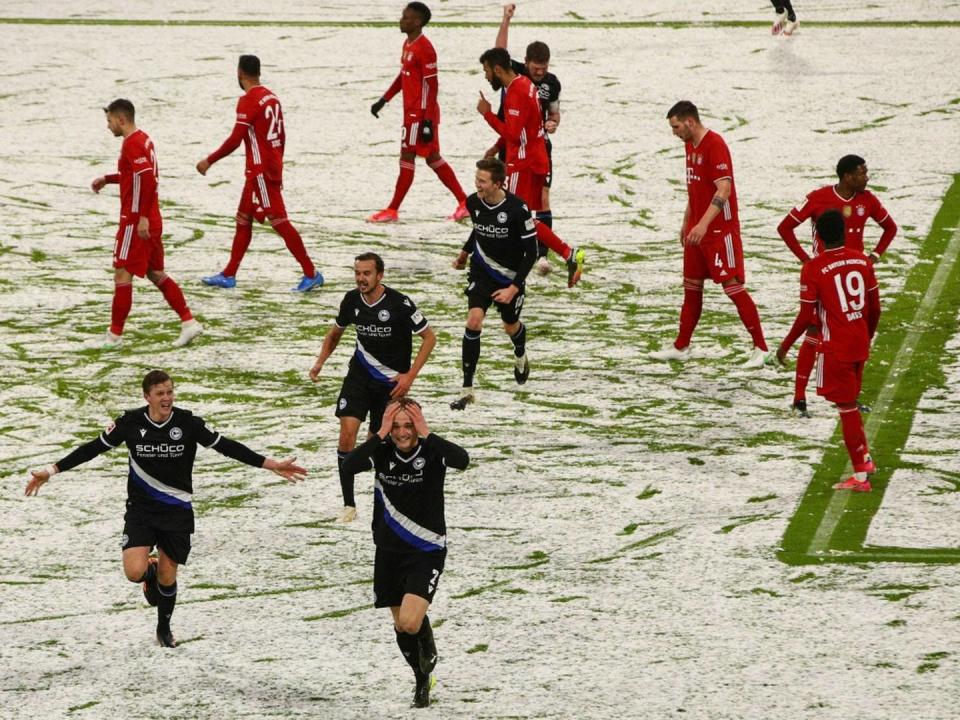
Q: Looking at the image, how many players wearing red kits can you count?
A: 7